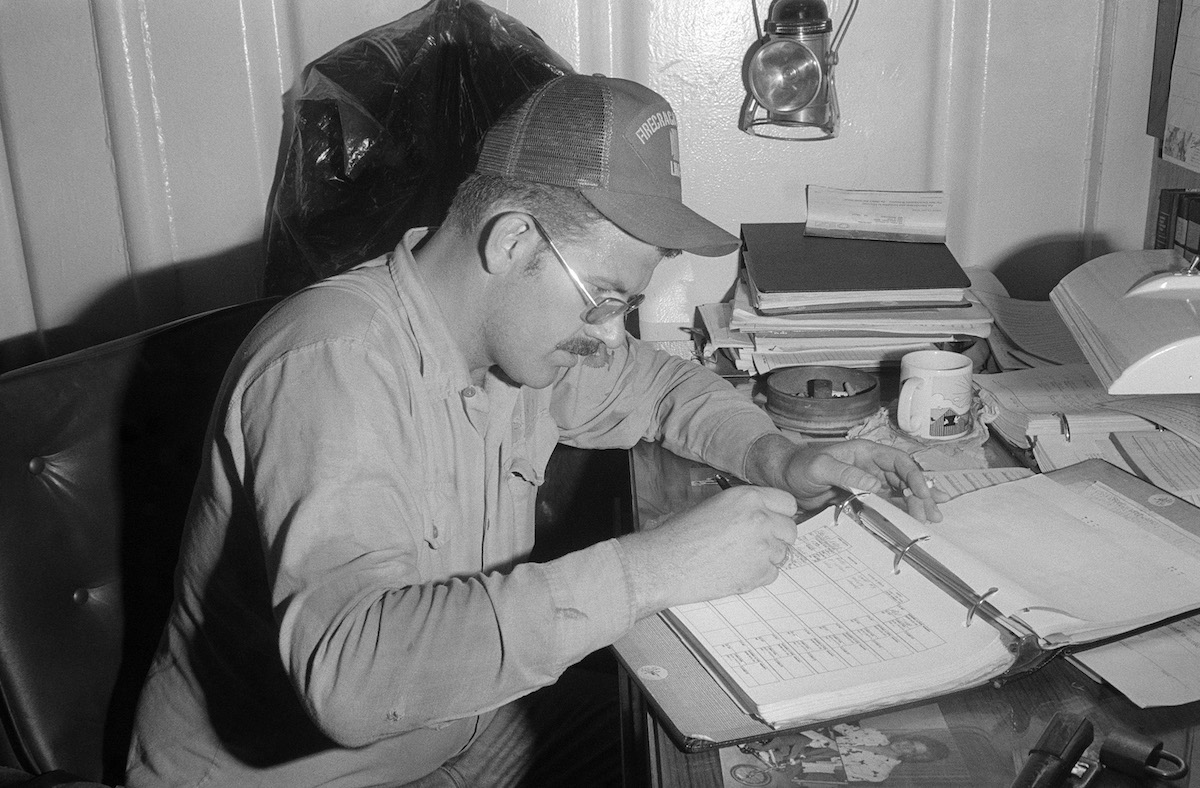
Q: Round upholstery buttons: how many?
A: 2